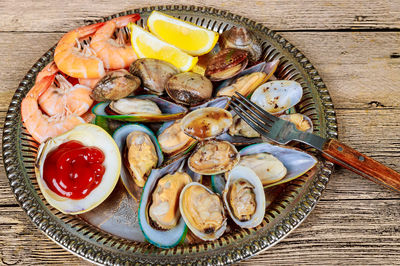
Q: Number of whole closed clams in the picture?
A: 5